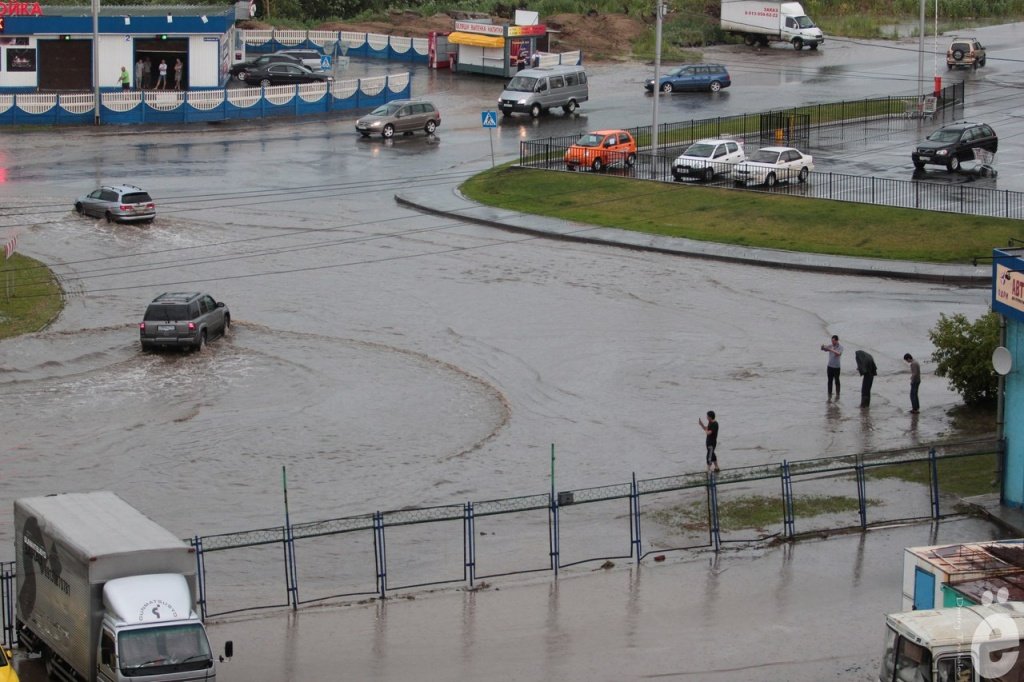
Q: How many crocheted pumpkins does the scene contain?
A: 0